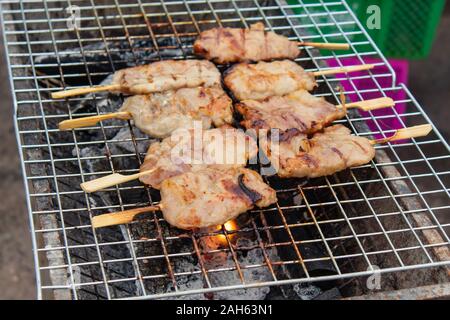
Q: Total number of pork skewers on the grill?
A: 8